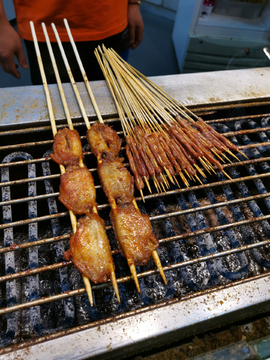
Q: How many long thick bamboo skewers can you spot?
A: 4